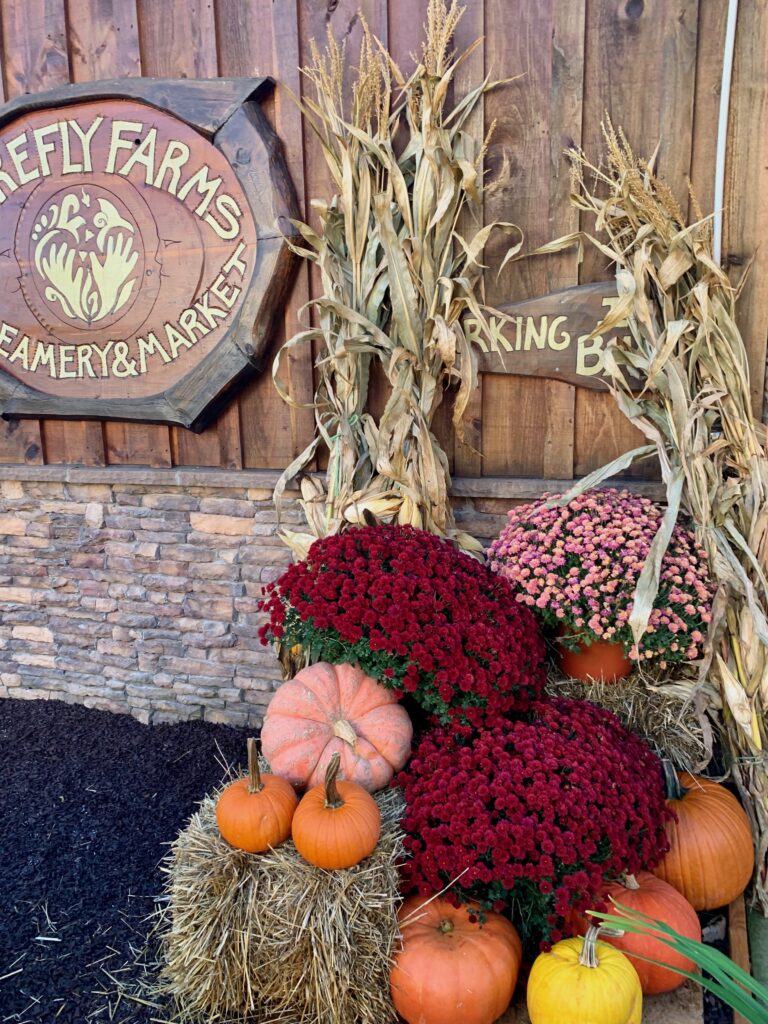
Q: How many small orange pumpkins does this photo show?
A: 2